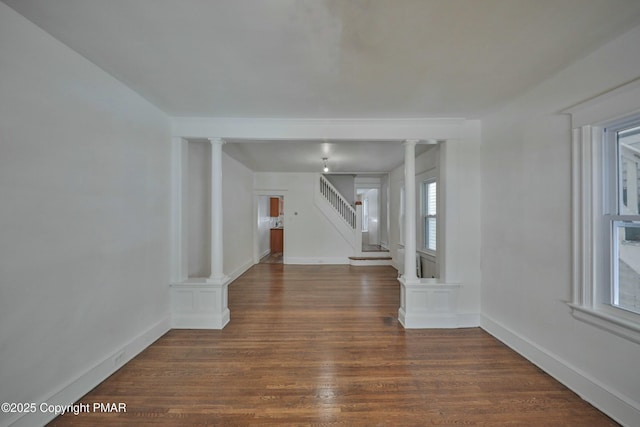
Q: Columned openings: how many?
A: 1